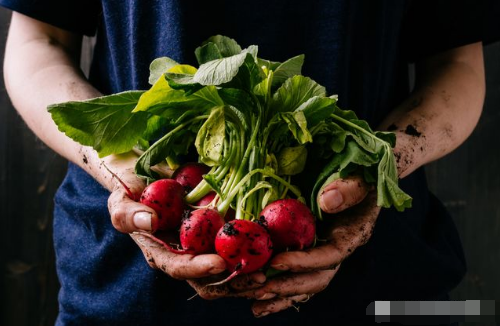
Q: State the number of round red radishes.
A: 6